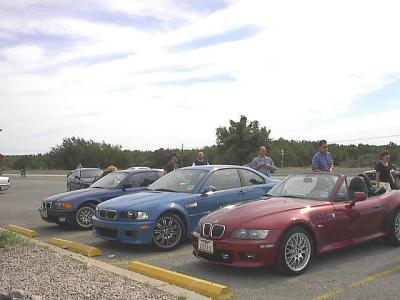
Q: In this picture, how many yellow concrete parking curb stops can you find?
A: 3